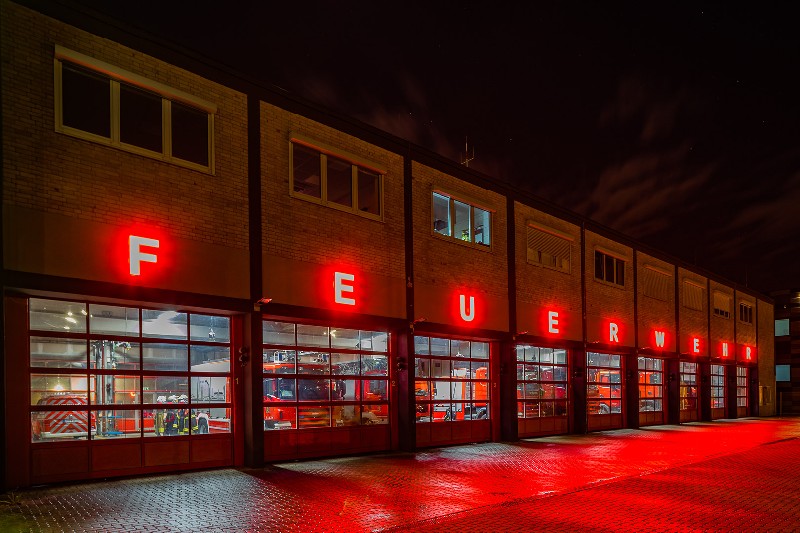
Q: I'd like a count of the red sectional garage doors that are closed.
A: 9